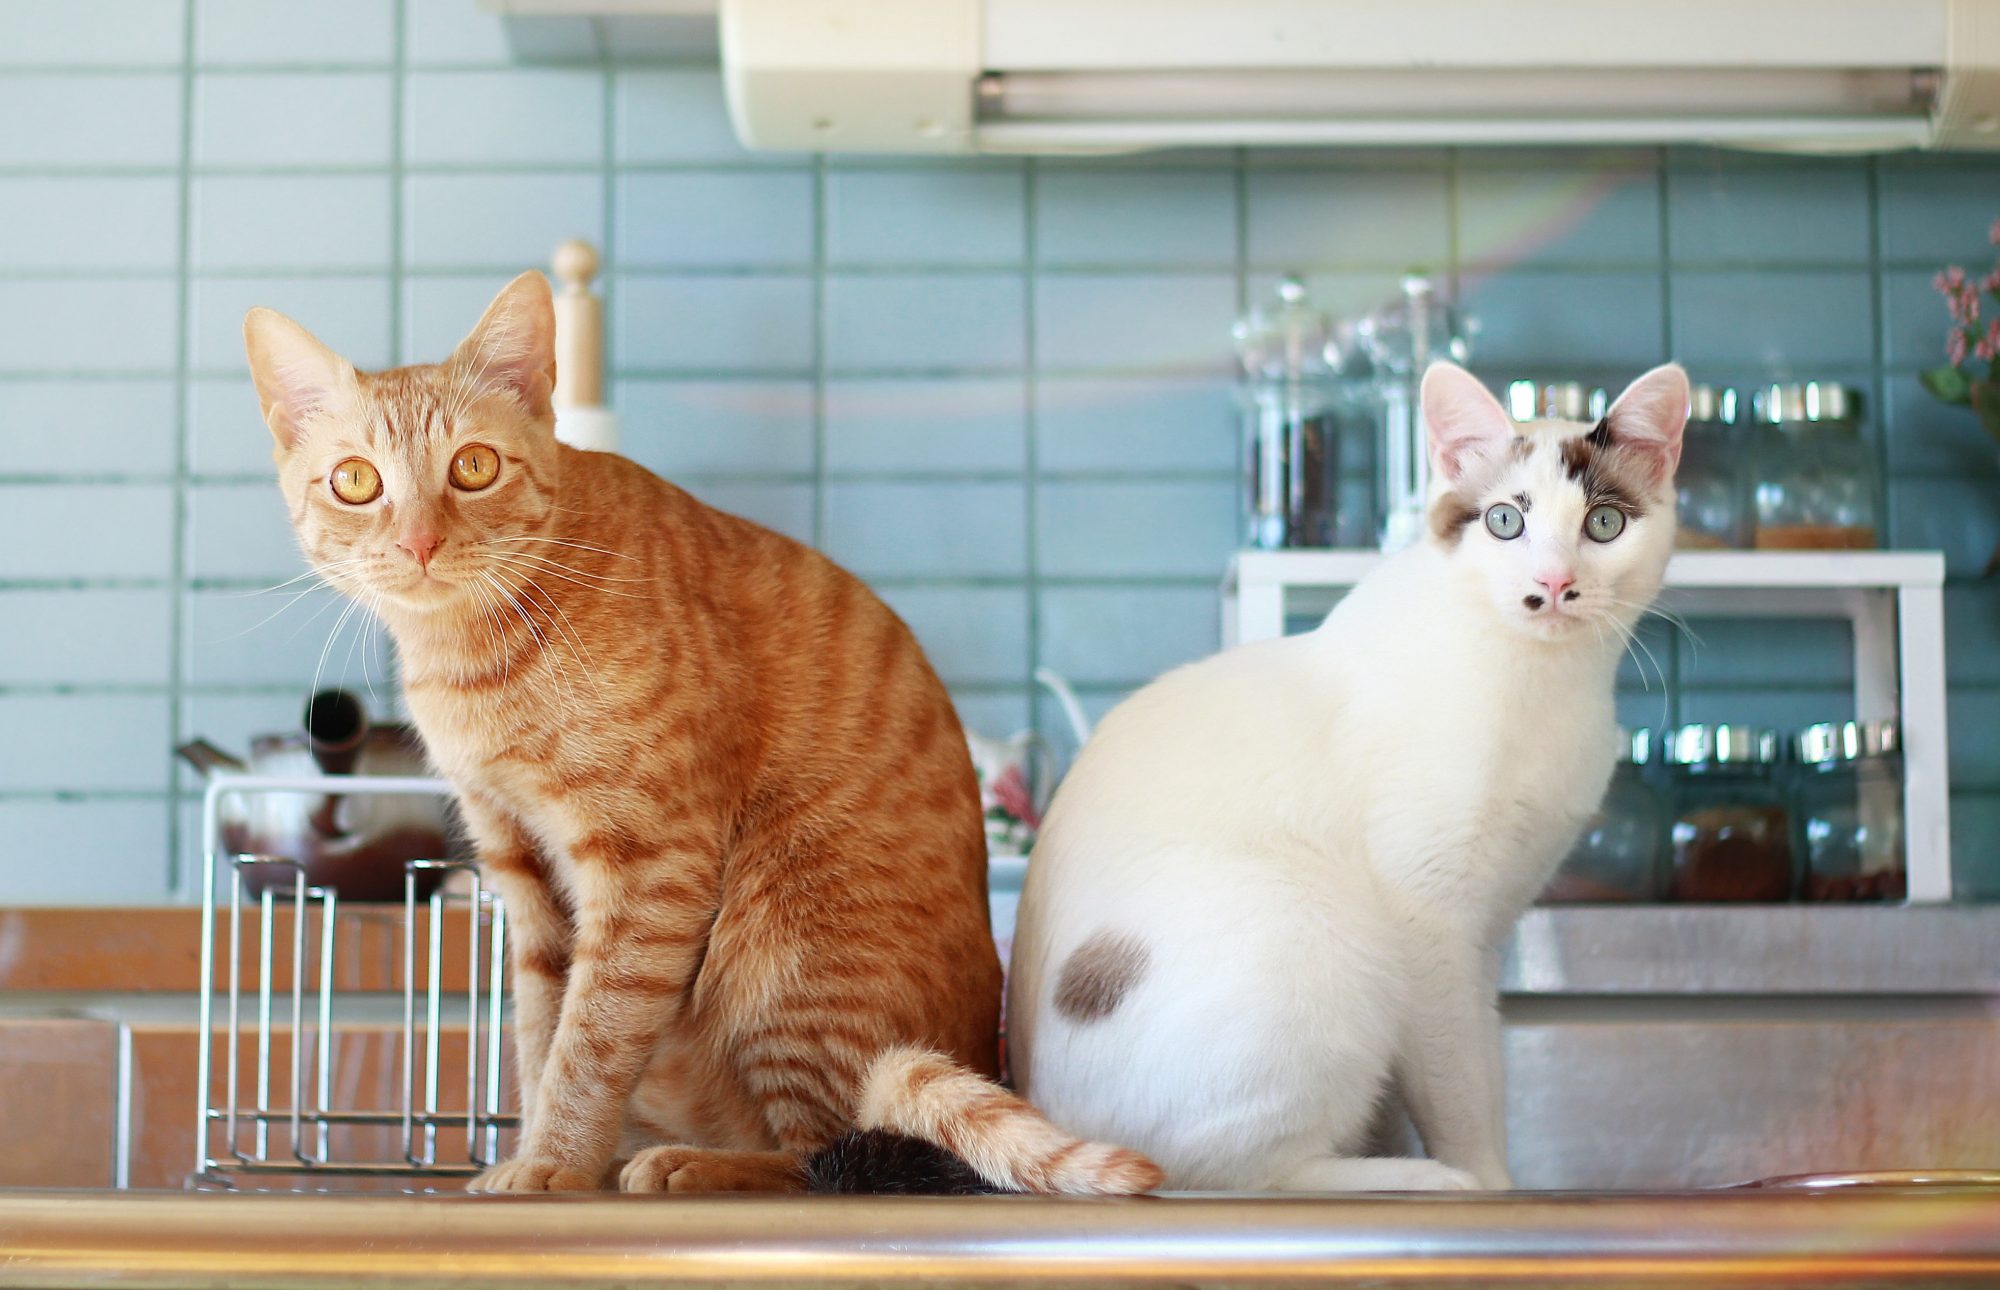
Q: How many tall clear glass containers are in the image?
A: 2